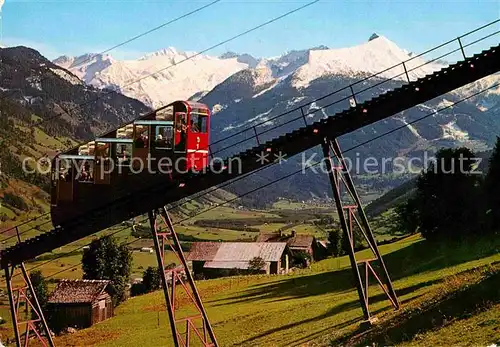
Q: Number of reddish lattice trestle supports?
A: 3